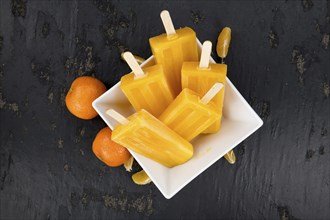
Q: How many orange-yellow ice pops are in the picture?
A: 5